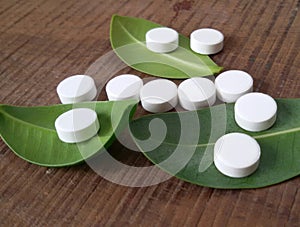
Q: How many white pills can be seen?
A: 10